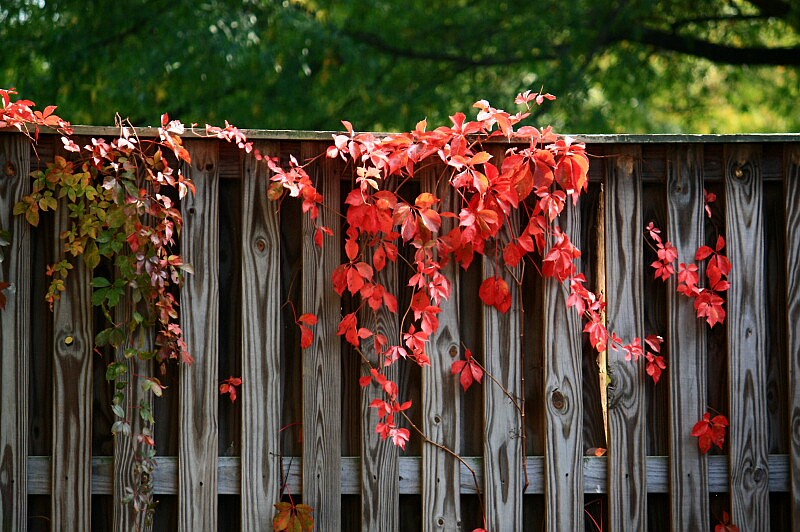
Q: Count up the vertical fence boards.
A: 14